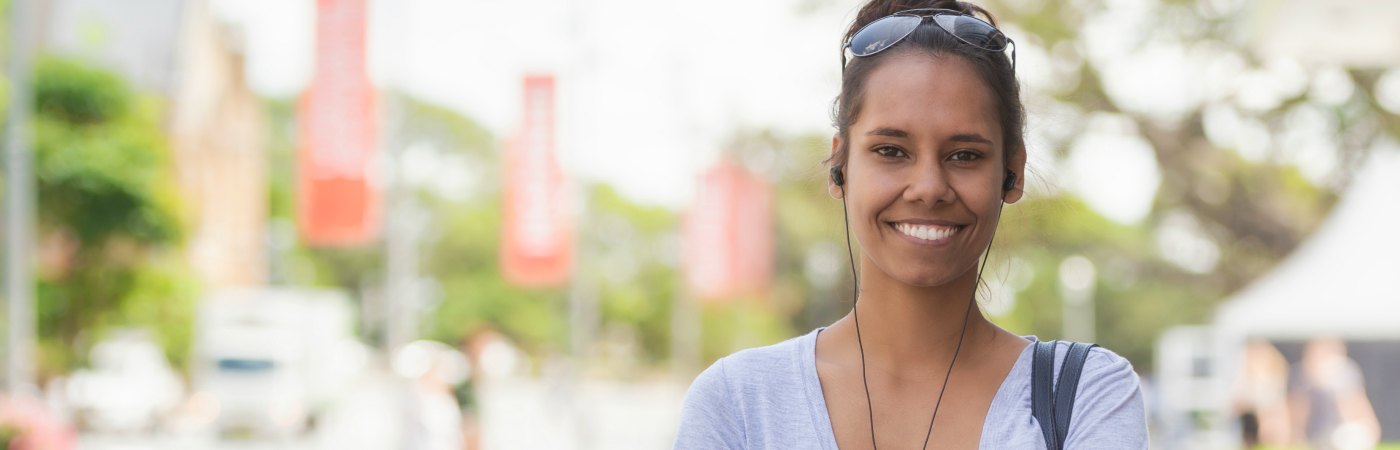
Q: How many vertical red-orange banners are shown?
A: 3